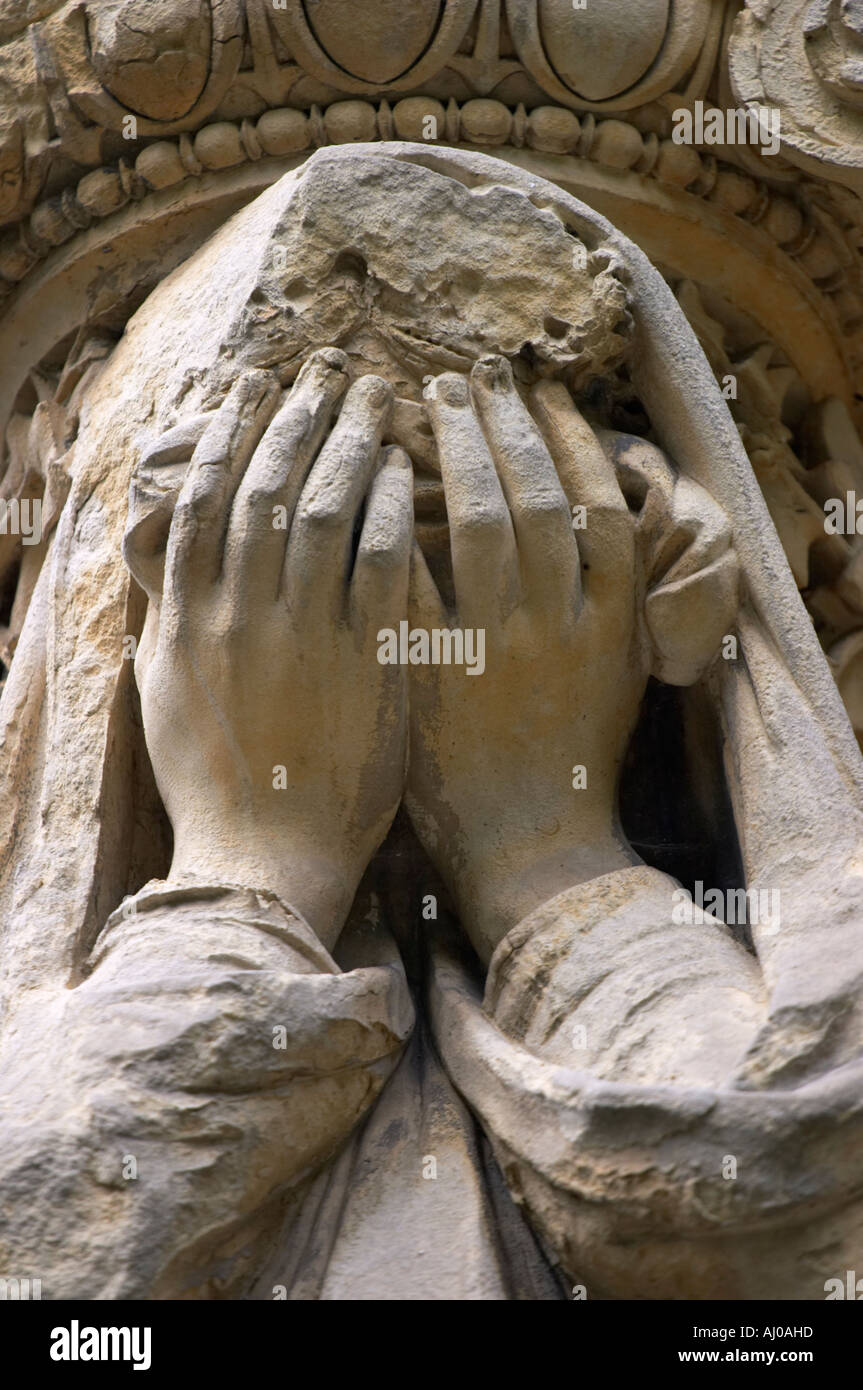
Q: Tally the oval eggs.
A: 3